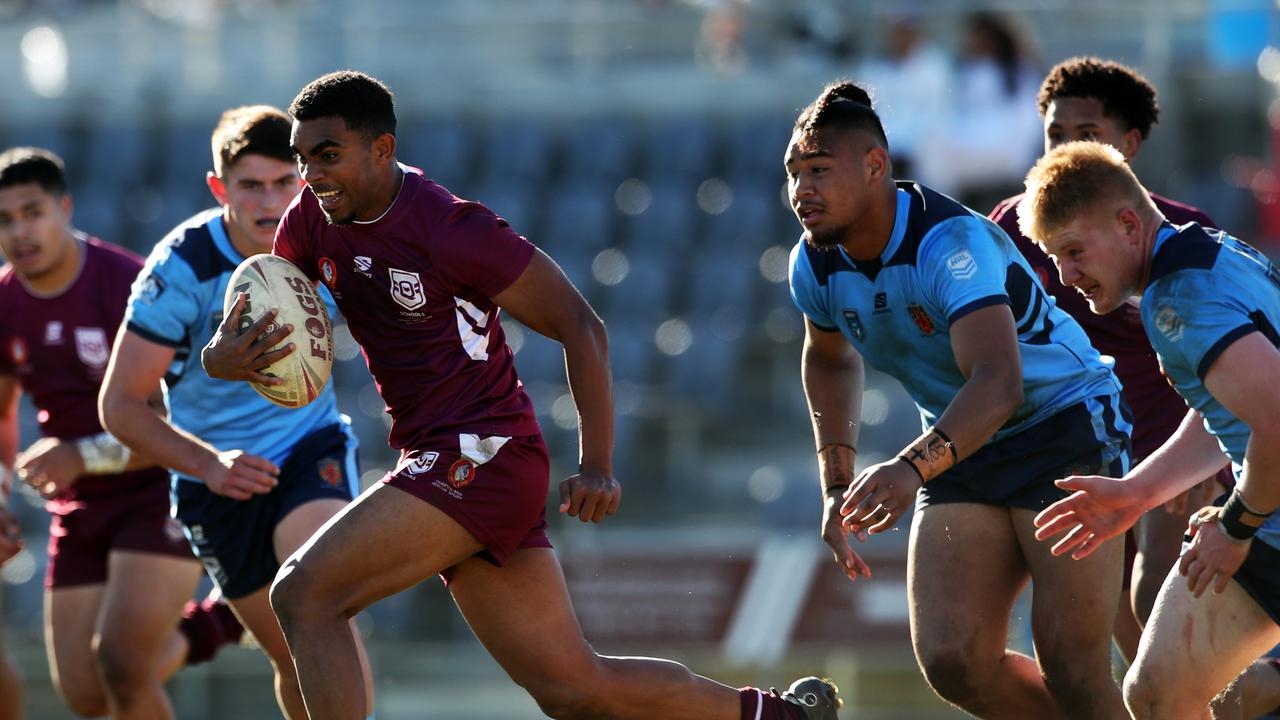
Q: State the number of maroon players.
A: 3